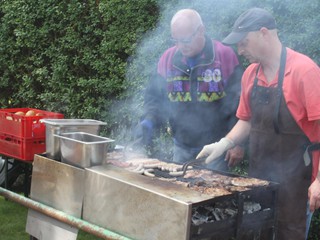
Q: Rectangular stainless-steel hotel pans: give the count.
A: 2